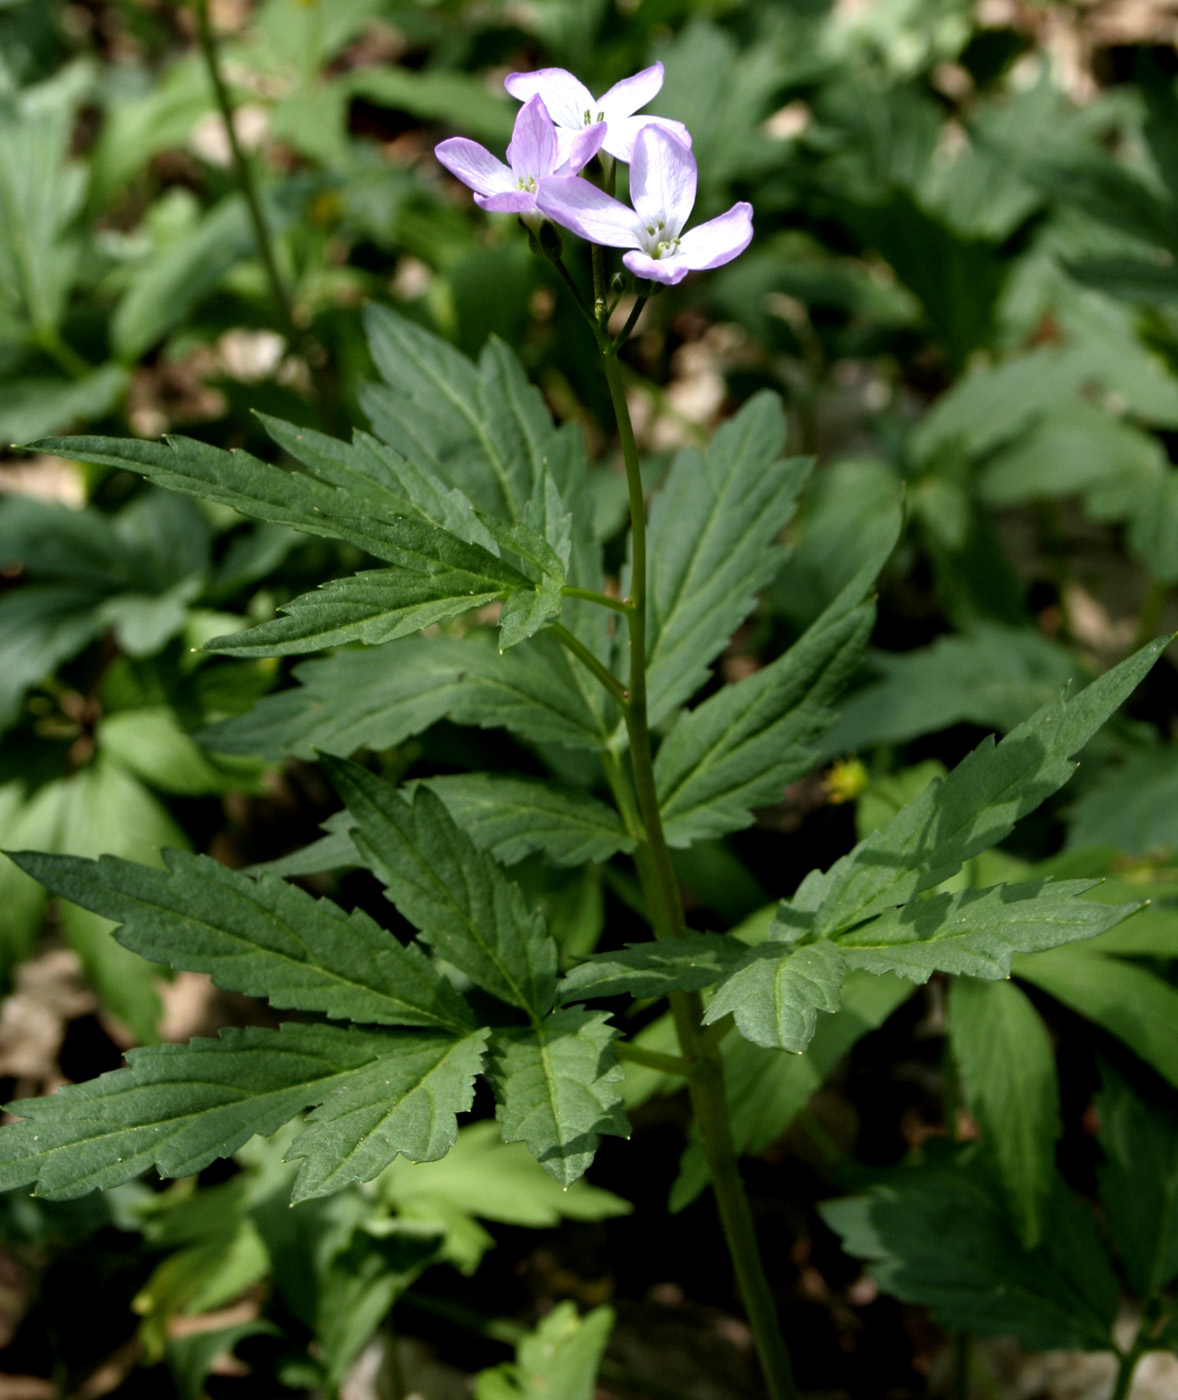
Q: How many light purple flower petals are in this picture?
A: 12